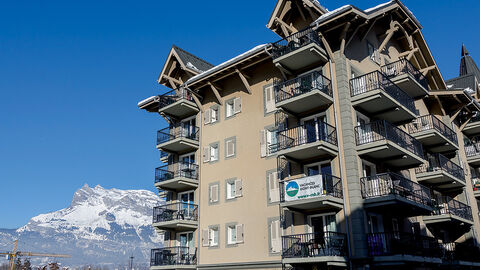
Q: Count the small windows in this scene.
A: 8